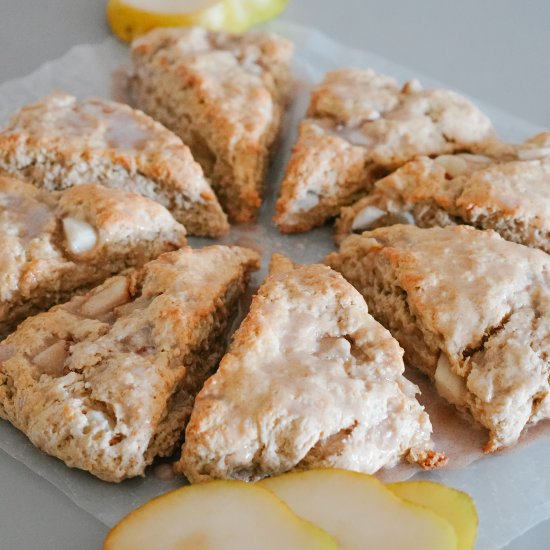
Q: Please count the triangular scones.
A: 8